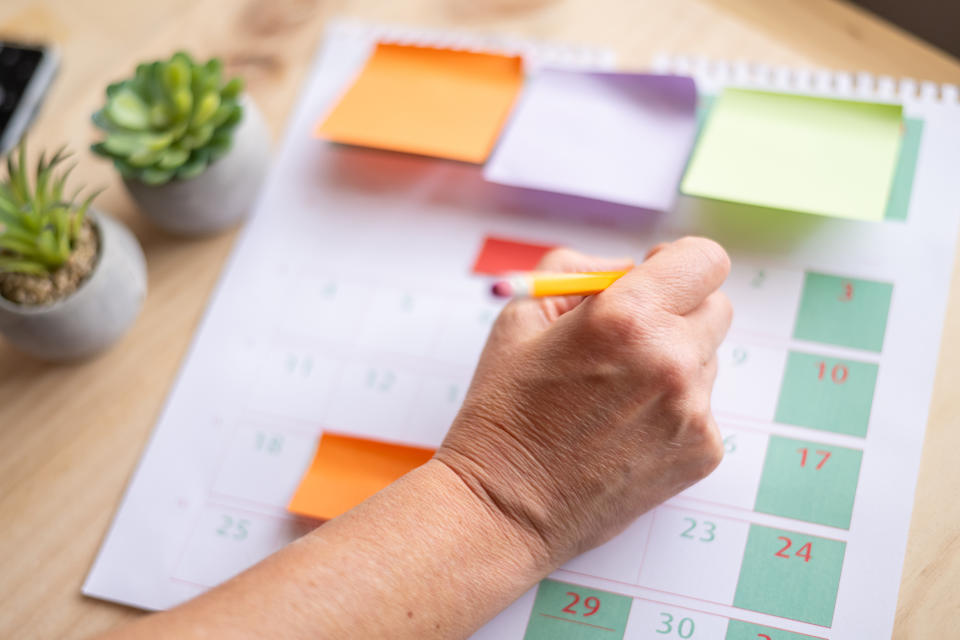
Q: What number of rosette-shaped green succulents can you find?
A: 1